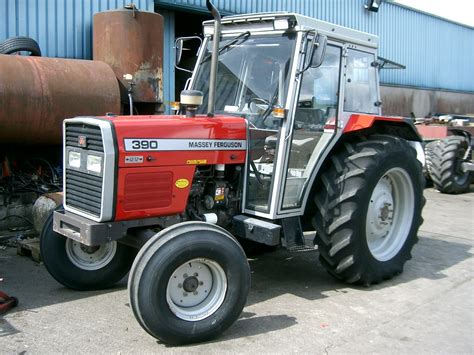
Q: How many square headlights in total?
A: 2